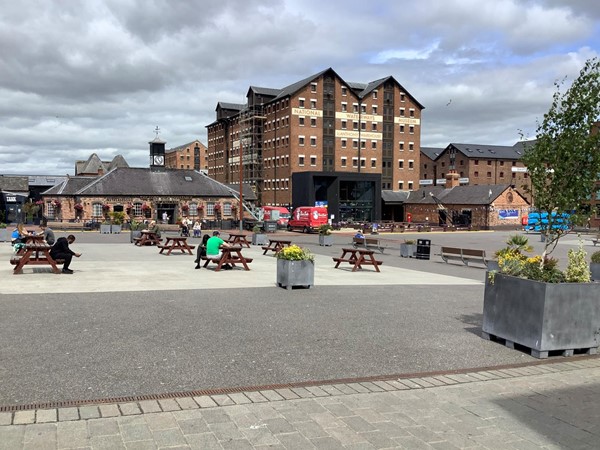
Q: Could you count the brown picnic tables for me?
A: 8